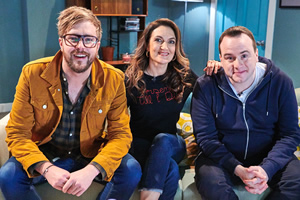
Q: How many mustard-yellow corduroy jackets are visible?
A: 1